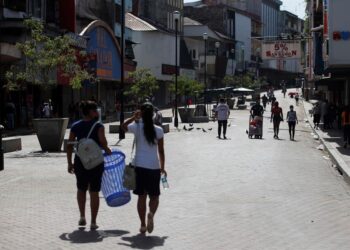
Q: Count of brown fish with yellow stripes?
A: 0